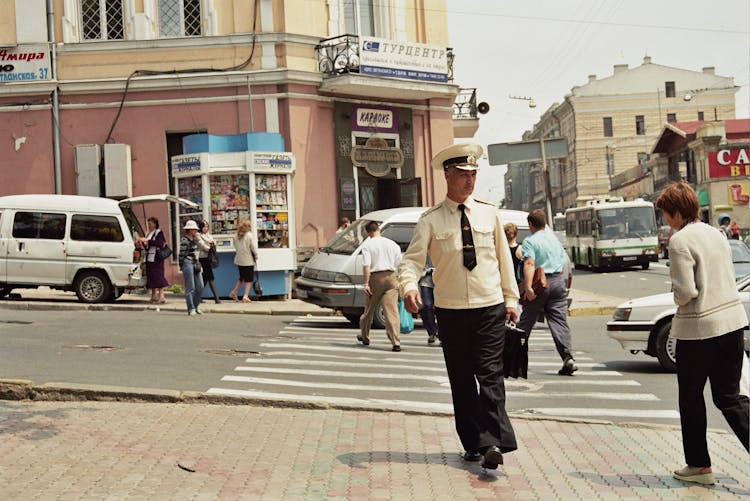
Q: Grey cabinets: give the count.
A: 2